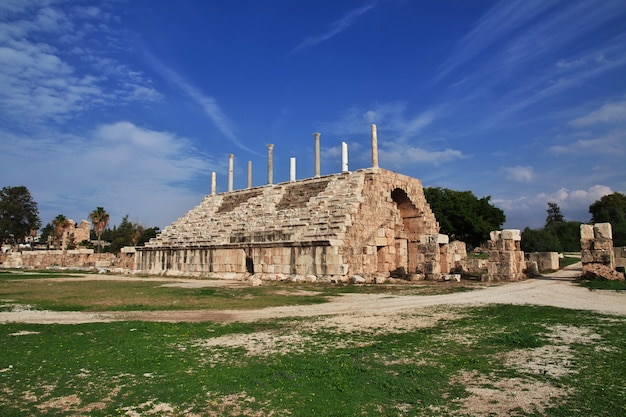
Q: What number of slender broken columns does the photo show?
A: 8